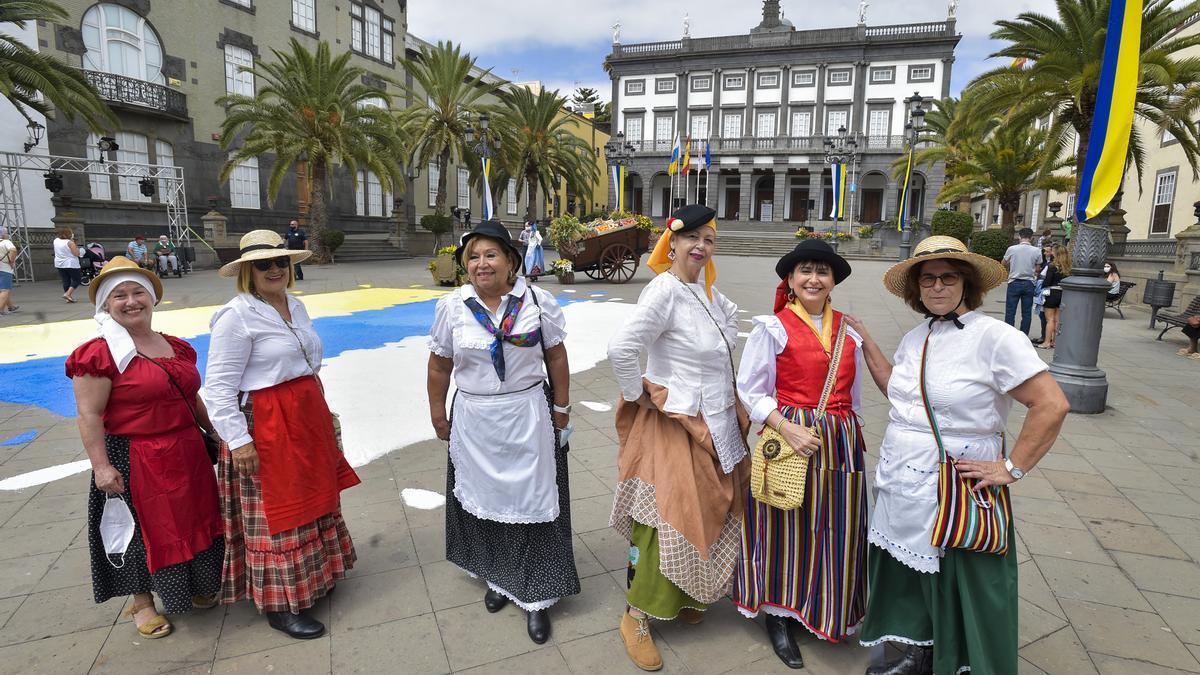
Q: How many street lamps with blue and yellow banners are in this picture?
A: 5